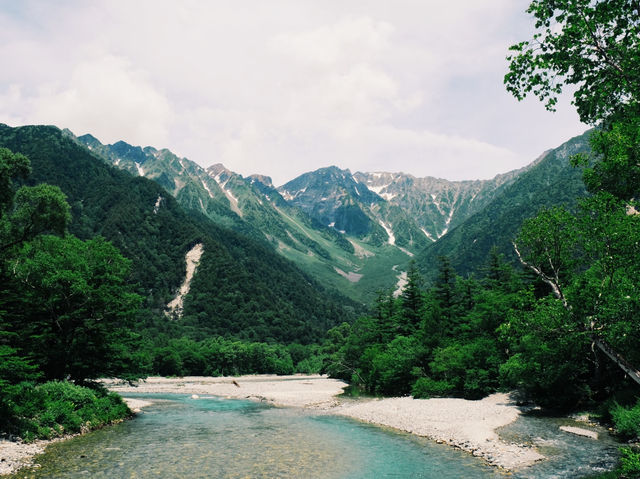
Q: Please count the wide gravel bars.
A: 2